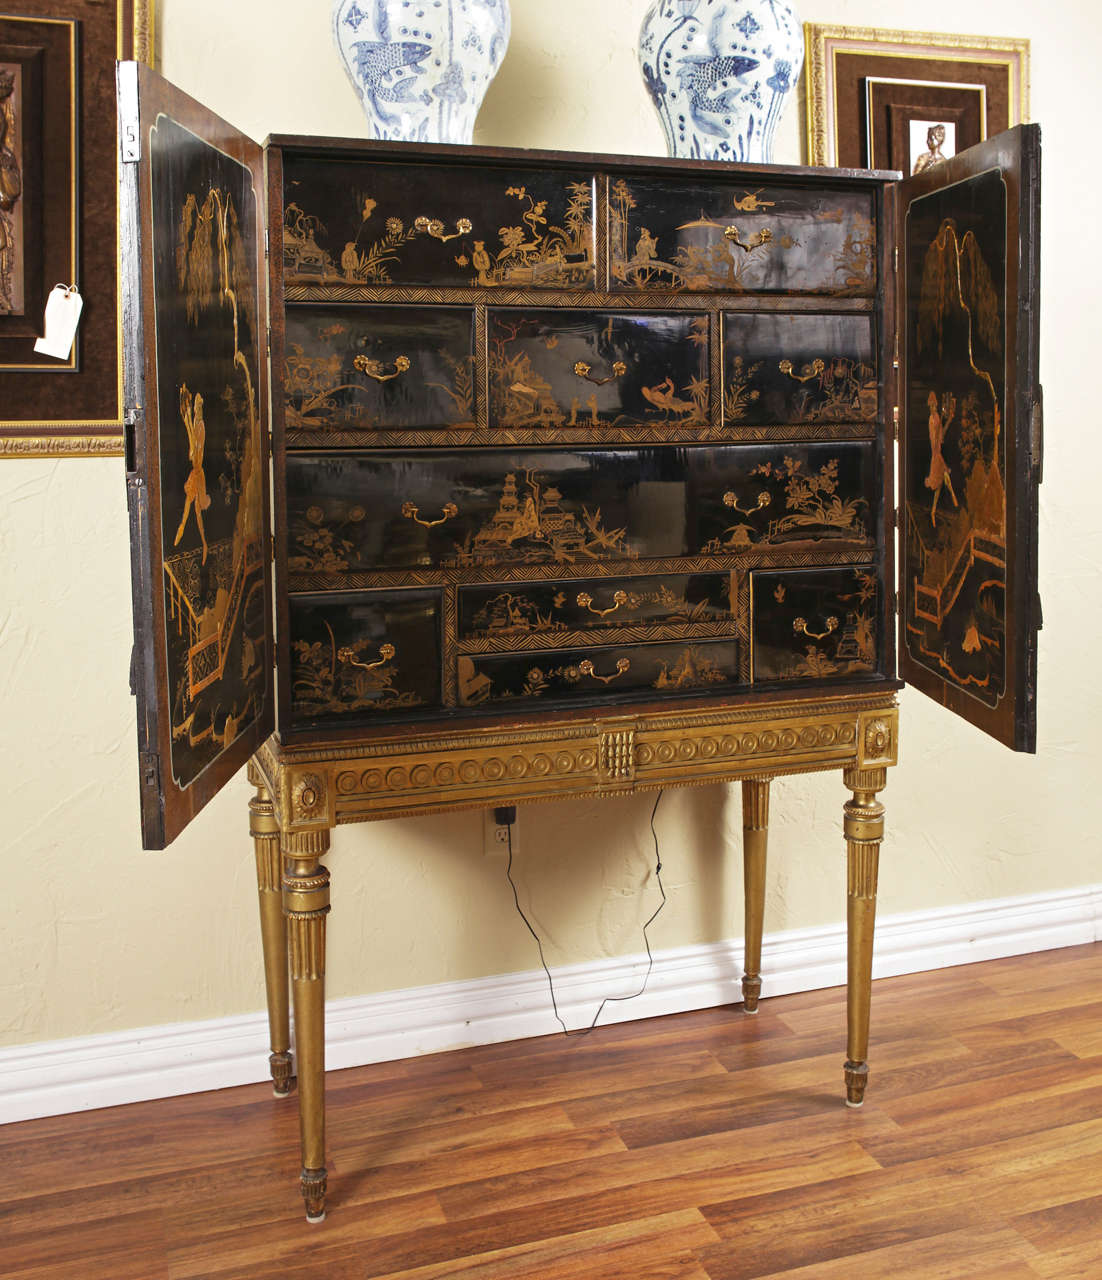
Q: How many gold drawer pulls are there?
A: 11